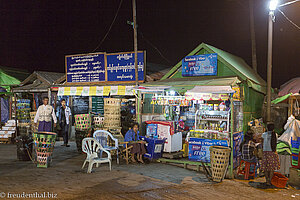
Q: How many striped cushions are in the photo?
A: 0